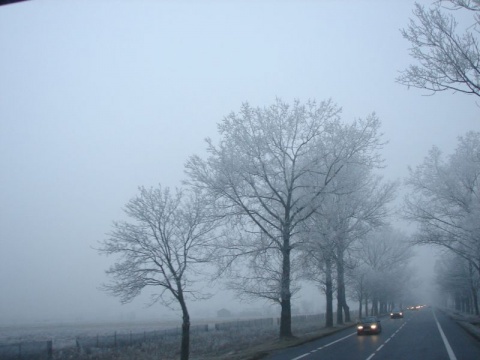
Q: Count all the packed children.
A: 0